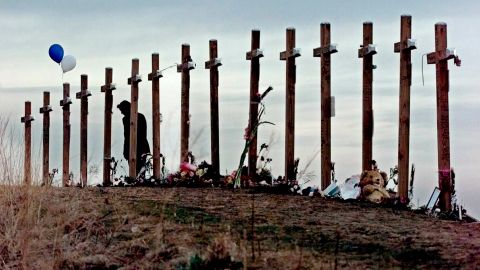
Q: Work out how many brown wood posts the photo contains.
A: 15